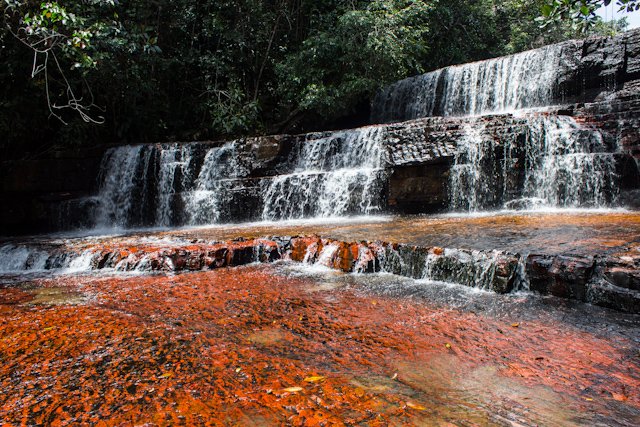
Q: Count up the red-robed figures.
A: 0